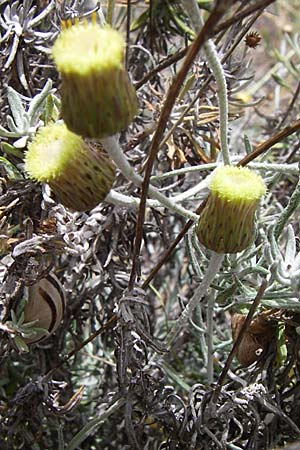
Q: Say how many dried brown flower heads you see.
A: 1